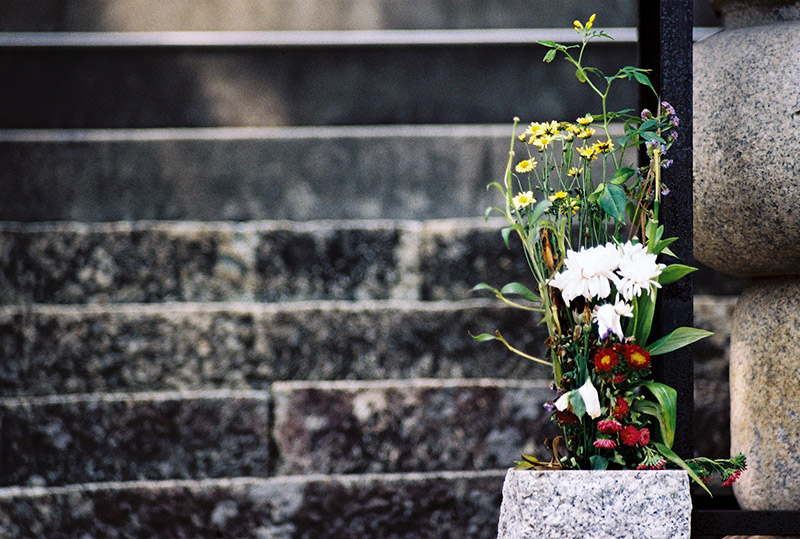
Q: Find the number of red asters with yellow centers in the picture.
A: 2